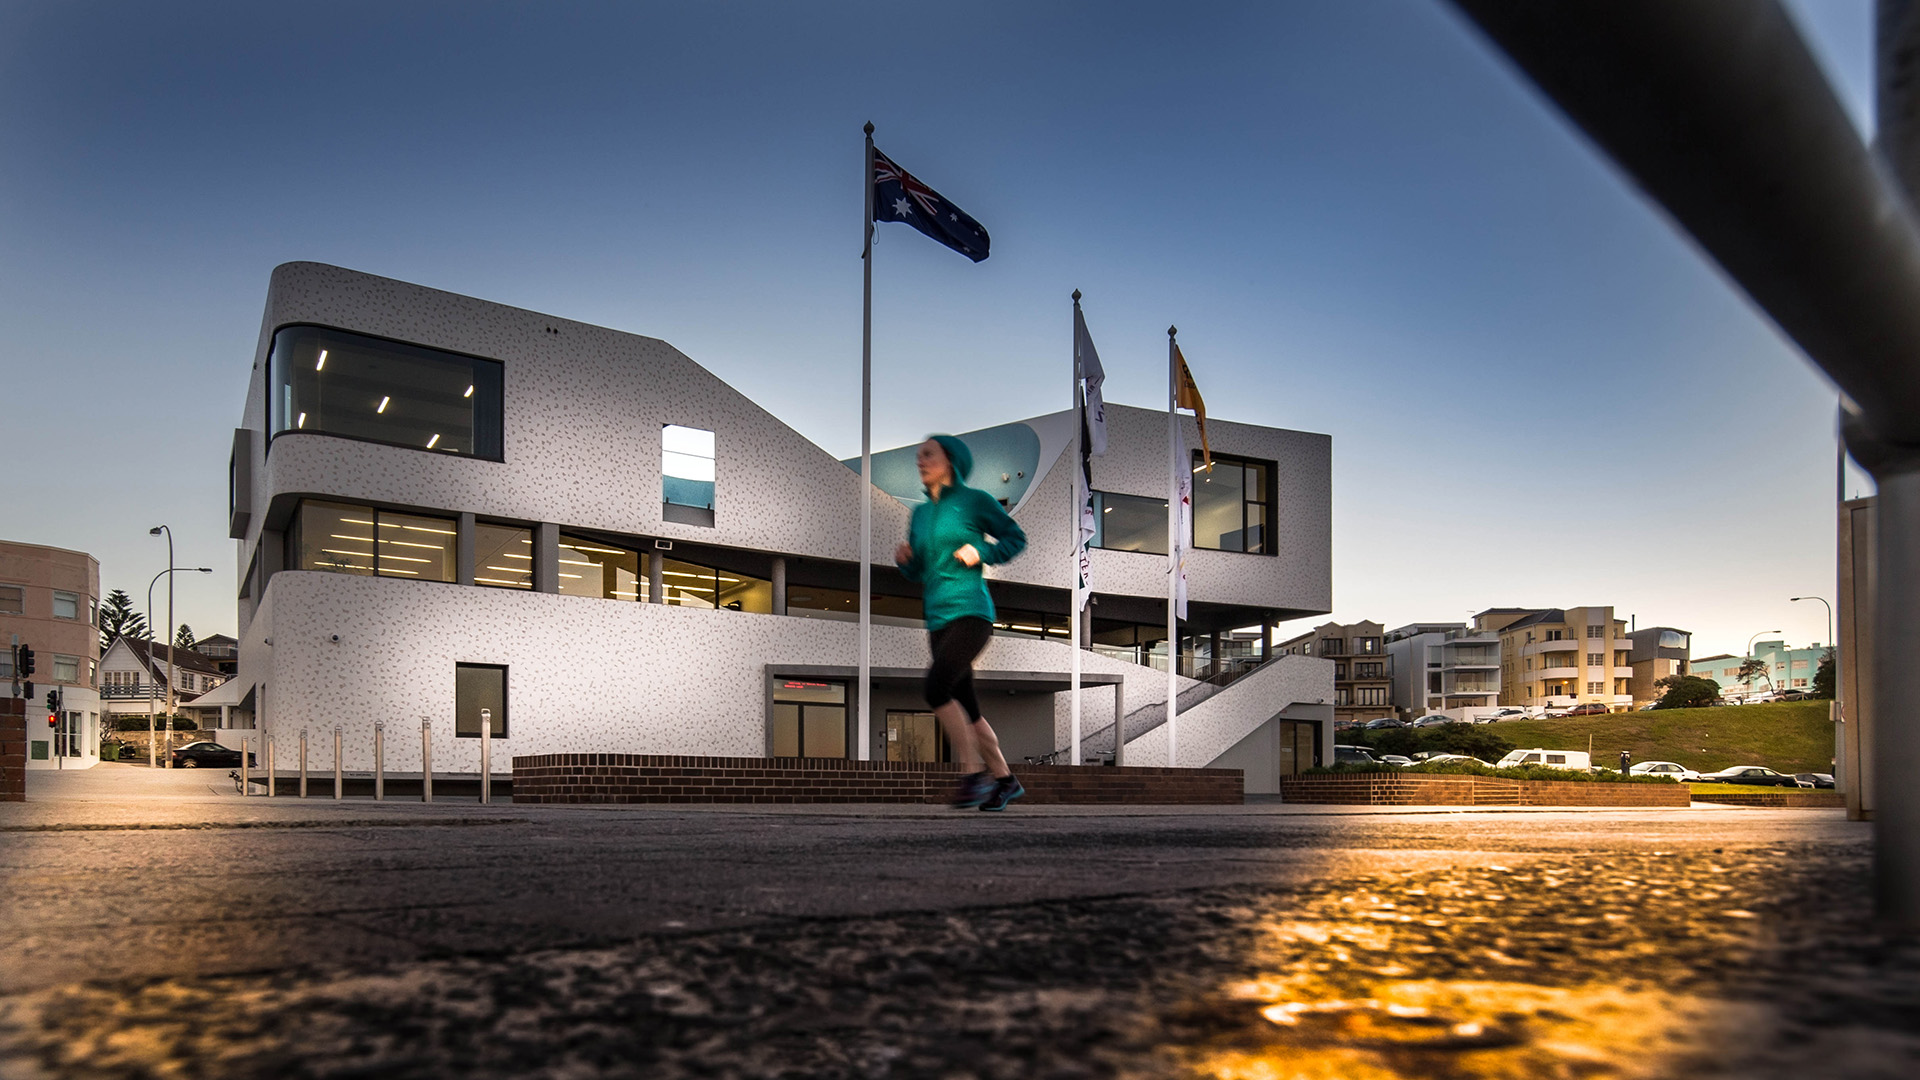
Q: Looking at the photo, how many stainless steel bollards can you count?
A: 7